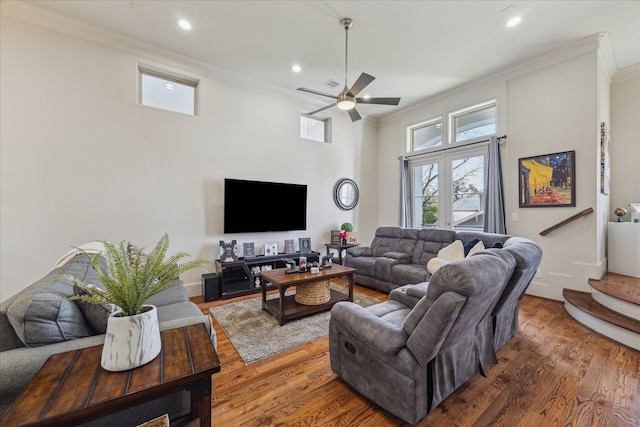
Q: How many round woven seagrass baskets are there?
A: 1